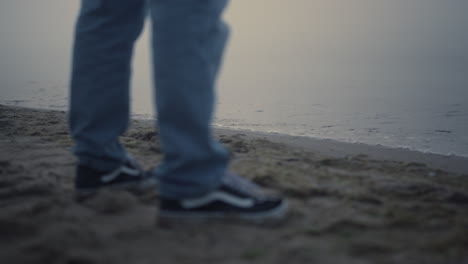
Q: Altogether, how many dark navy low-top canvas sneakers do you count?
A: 2